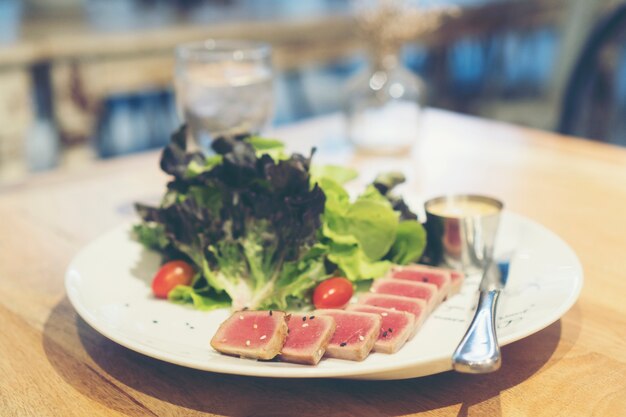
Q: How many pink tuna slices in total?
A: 8